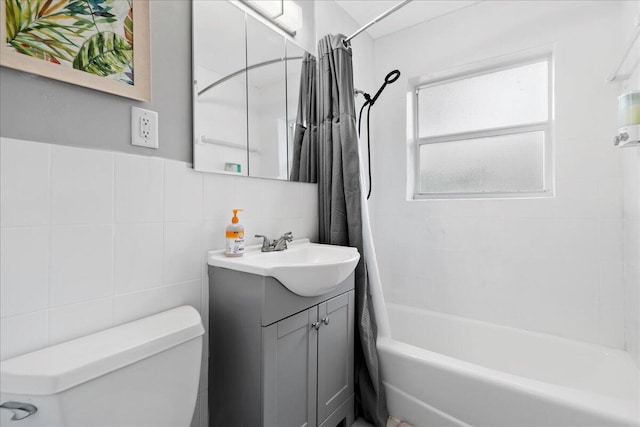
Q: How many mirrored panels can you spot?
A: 3